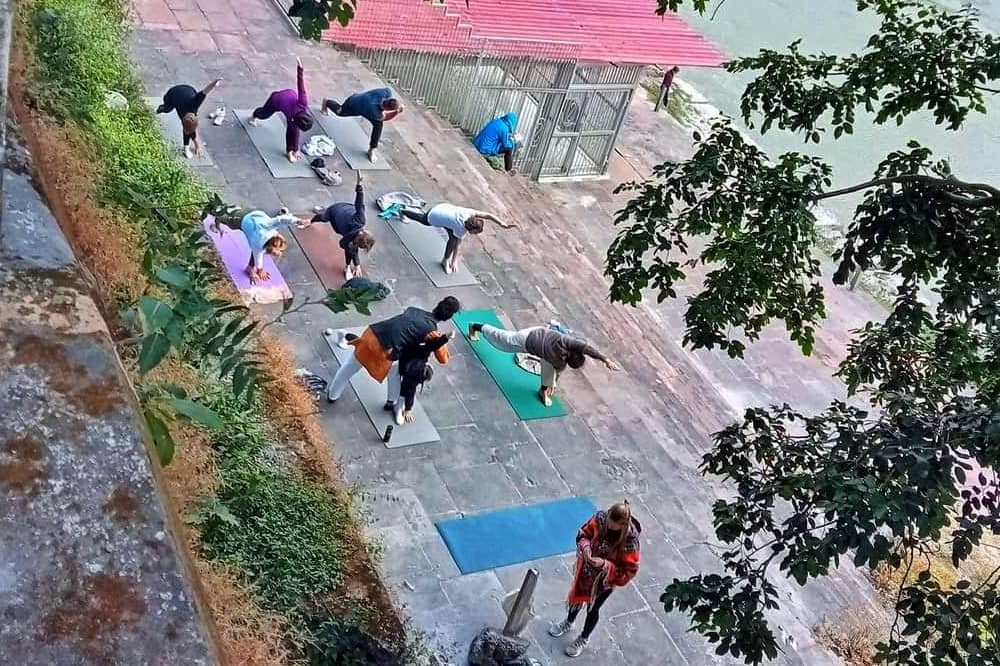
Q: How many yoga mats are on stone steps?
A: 9